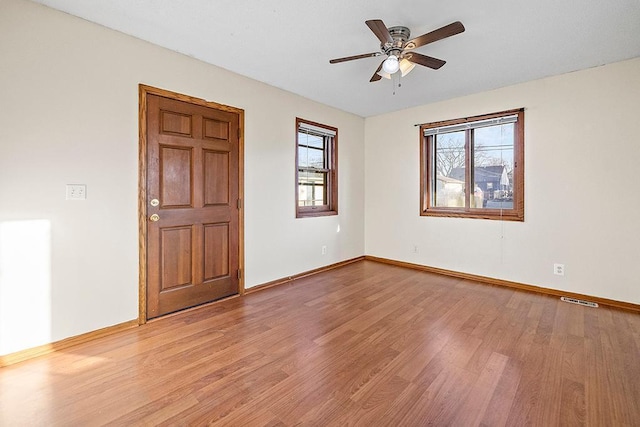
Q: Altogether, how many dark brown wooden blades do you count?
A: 5